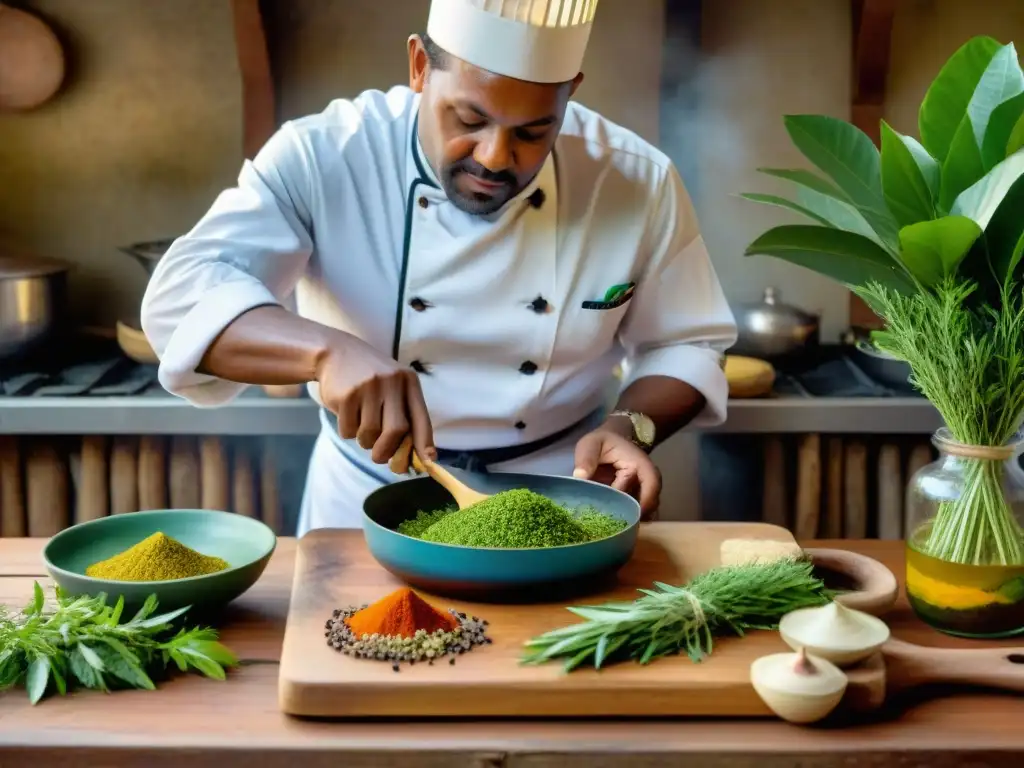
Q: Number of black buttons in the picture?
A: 7